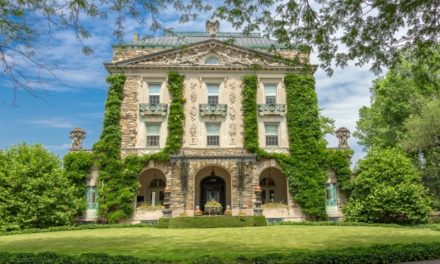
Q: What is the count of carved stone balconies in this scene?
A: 3